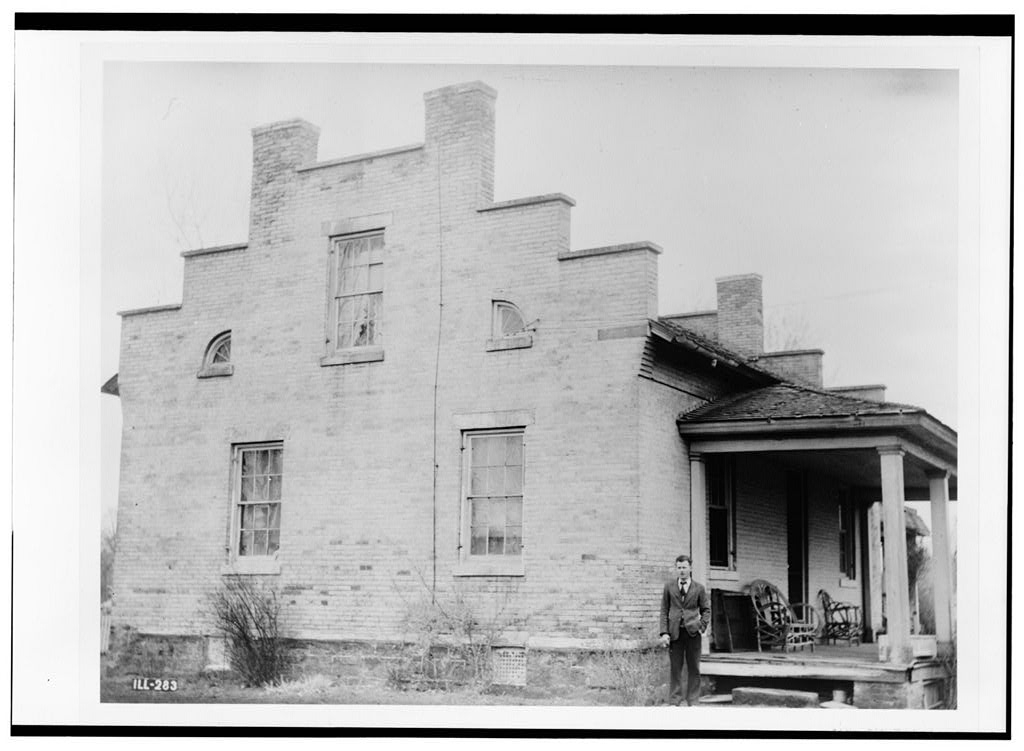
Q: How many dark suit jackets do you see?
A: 1